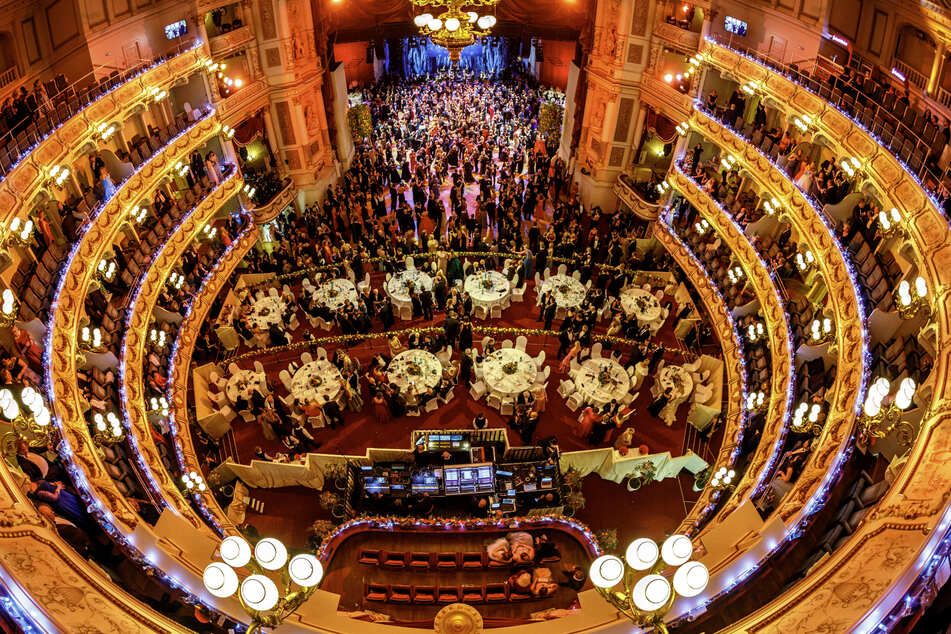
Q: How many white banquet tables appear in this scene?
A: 12